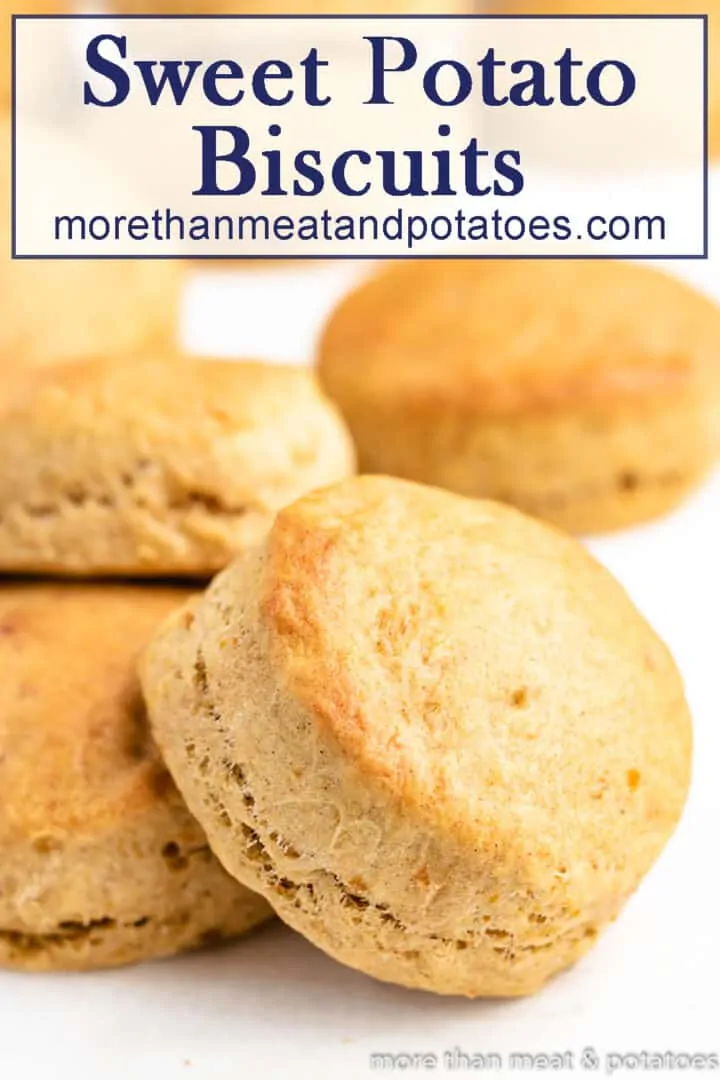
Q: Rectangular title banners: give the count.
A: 1